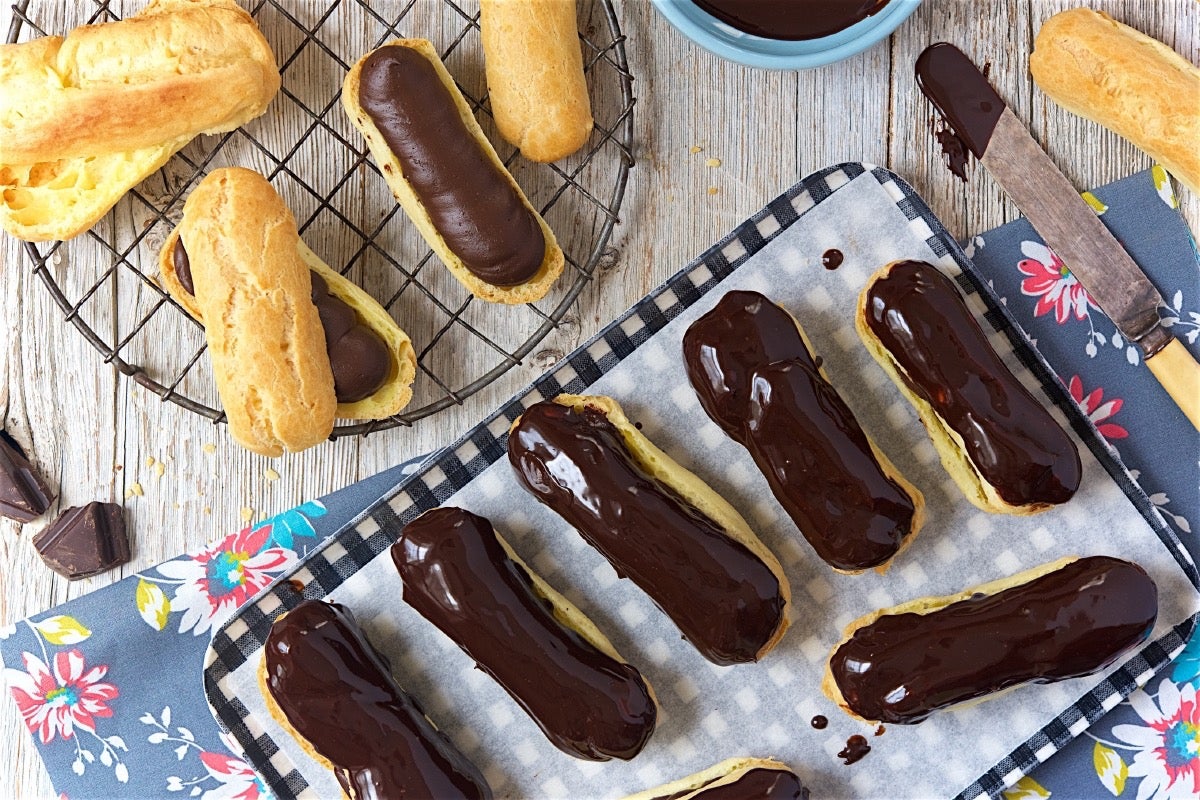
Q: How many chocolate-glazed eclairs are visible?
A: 7